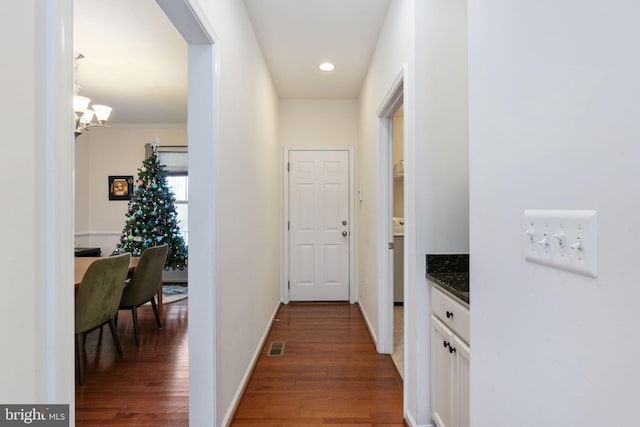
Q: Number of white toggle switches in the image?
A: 4